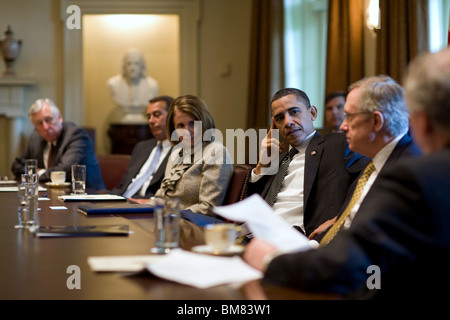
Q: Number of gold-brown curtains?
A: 3